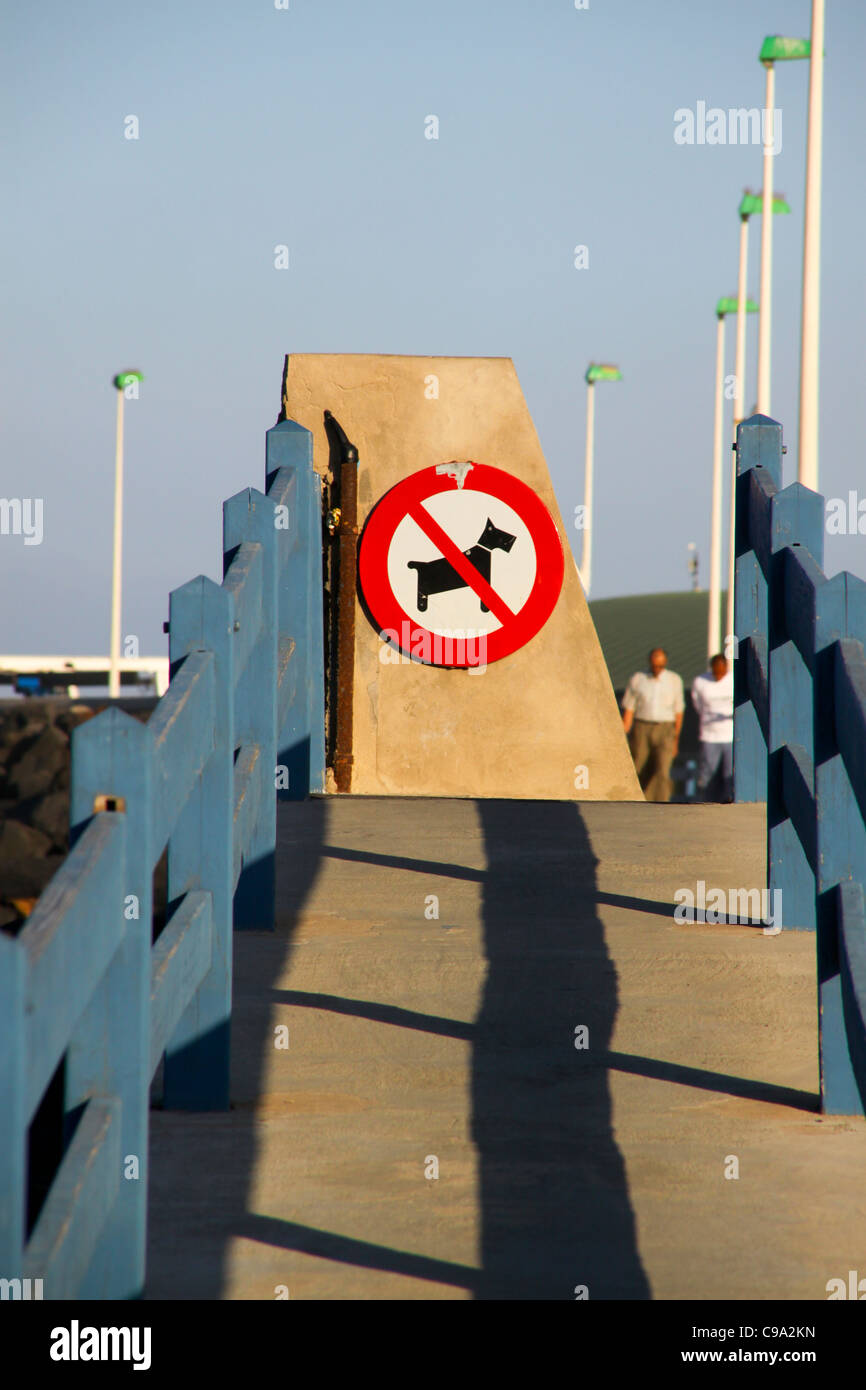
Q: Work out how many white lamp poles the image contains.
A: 6